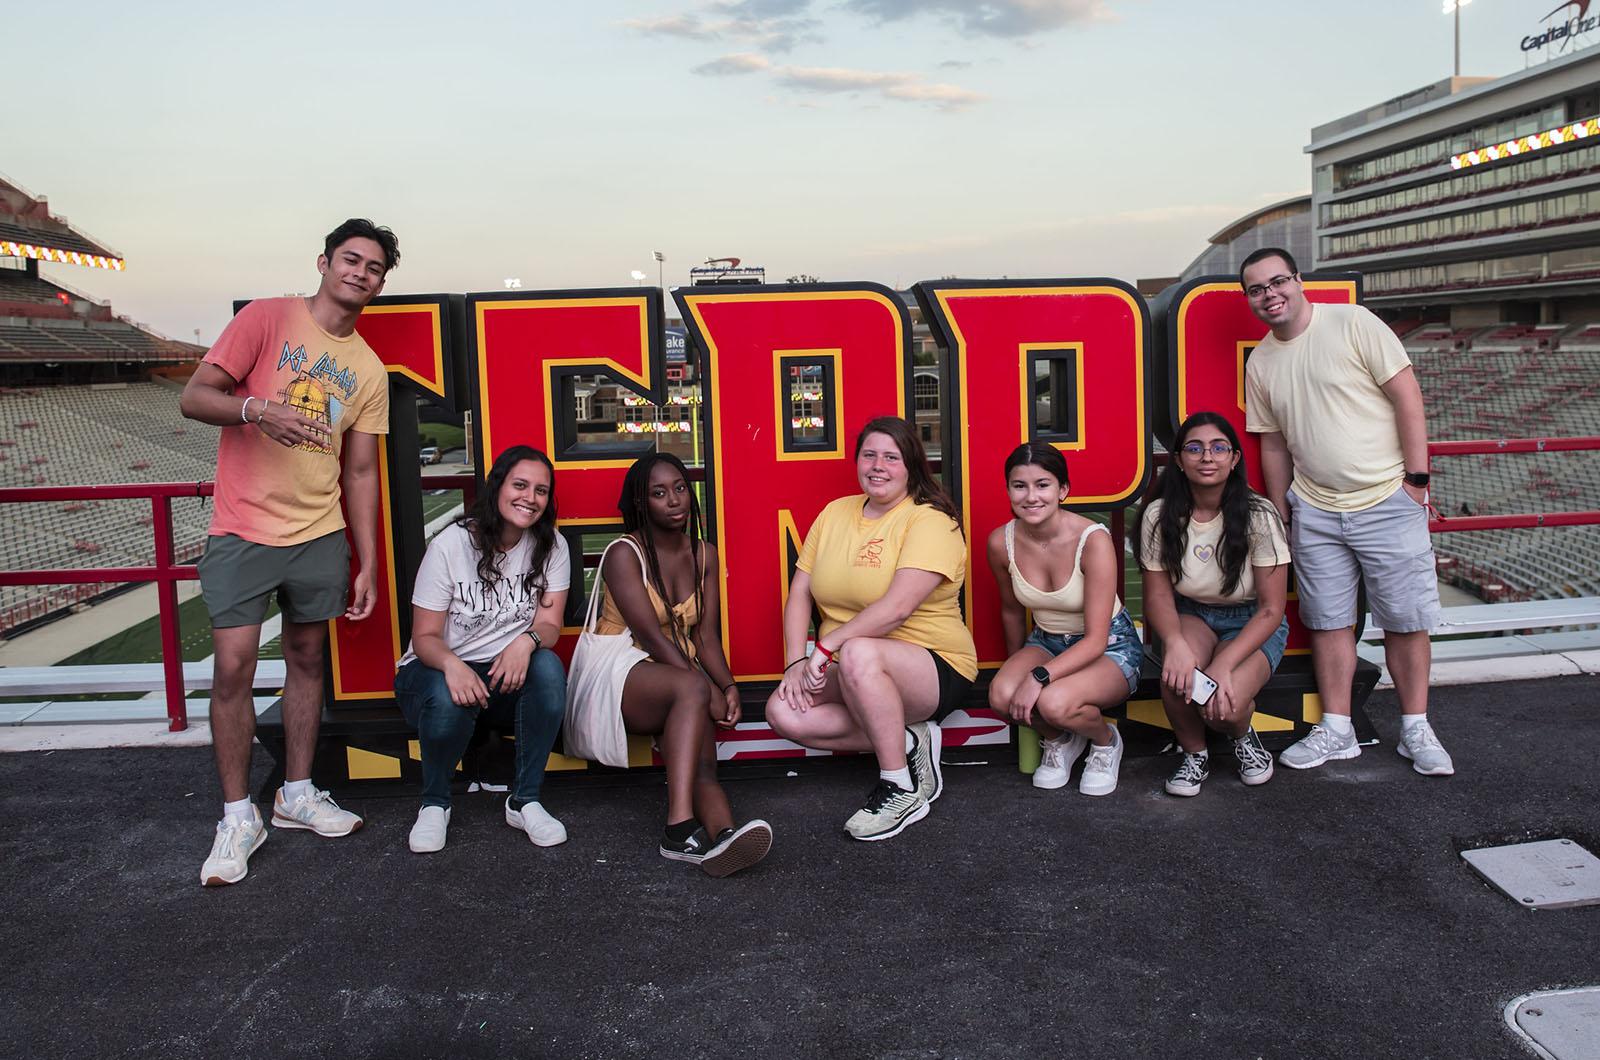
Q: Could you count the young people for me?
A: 7